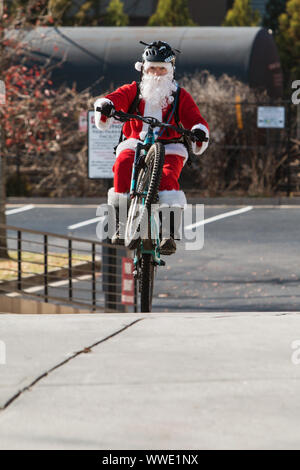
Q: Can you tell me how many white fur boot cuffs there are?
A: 2